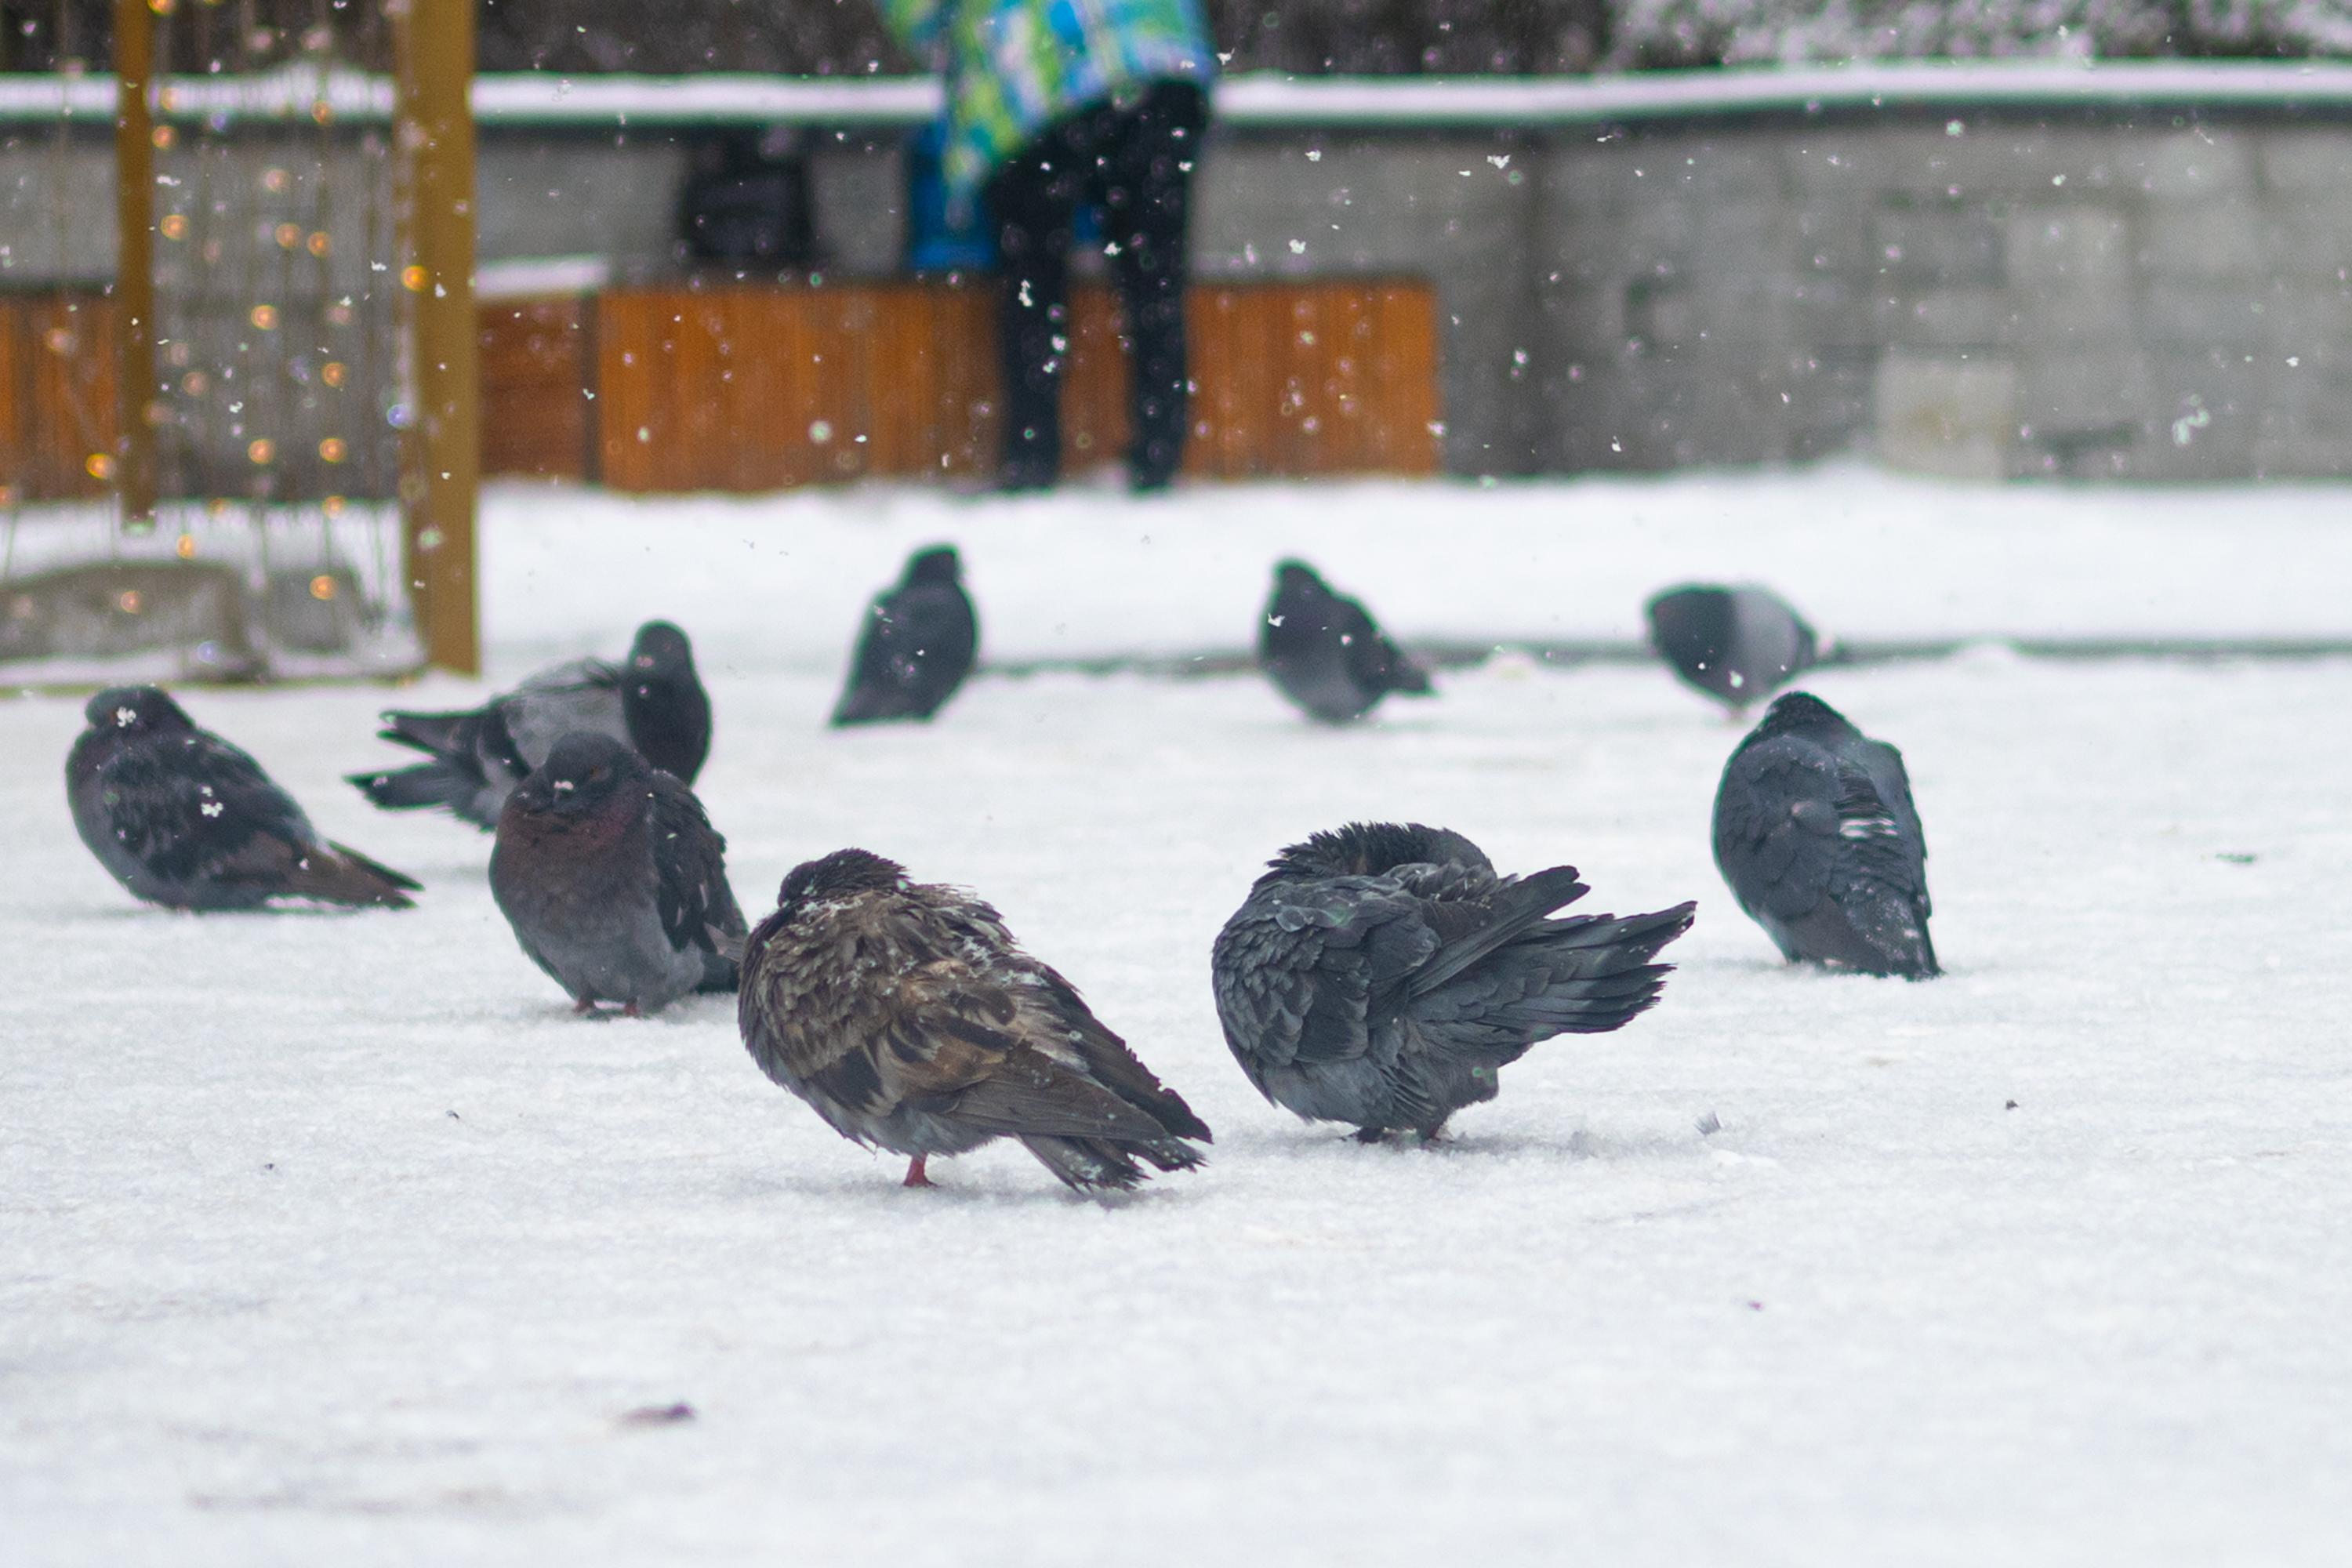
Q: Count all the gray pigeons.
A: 8